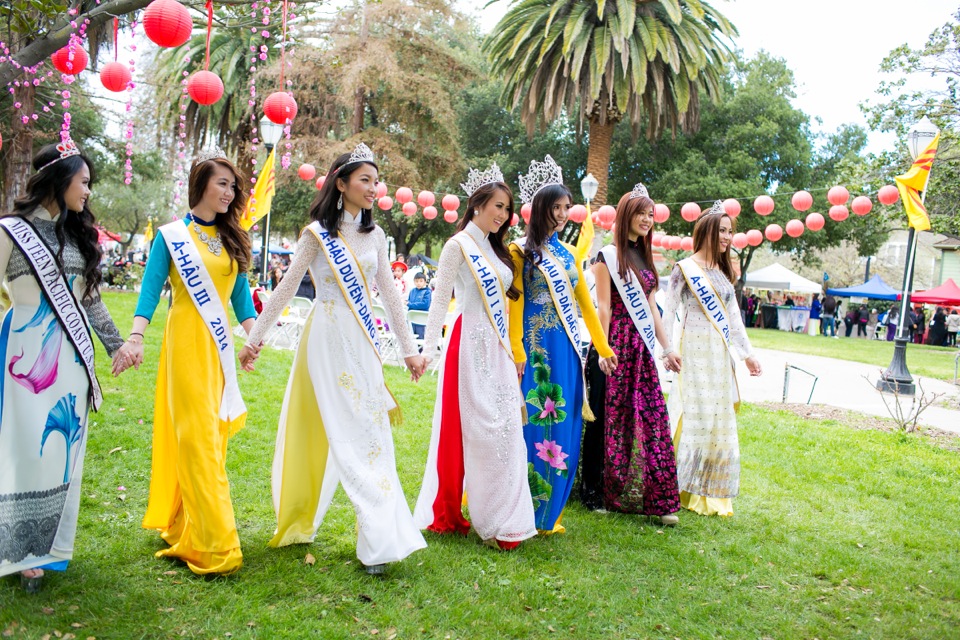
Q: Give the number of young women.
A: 7